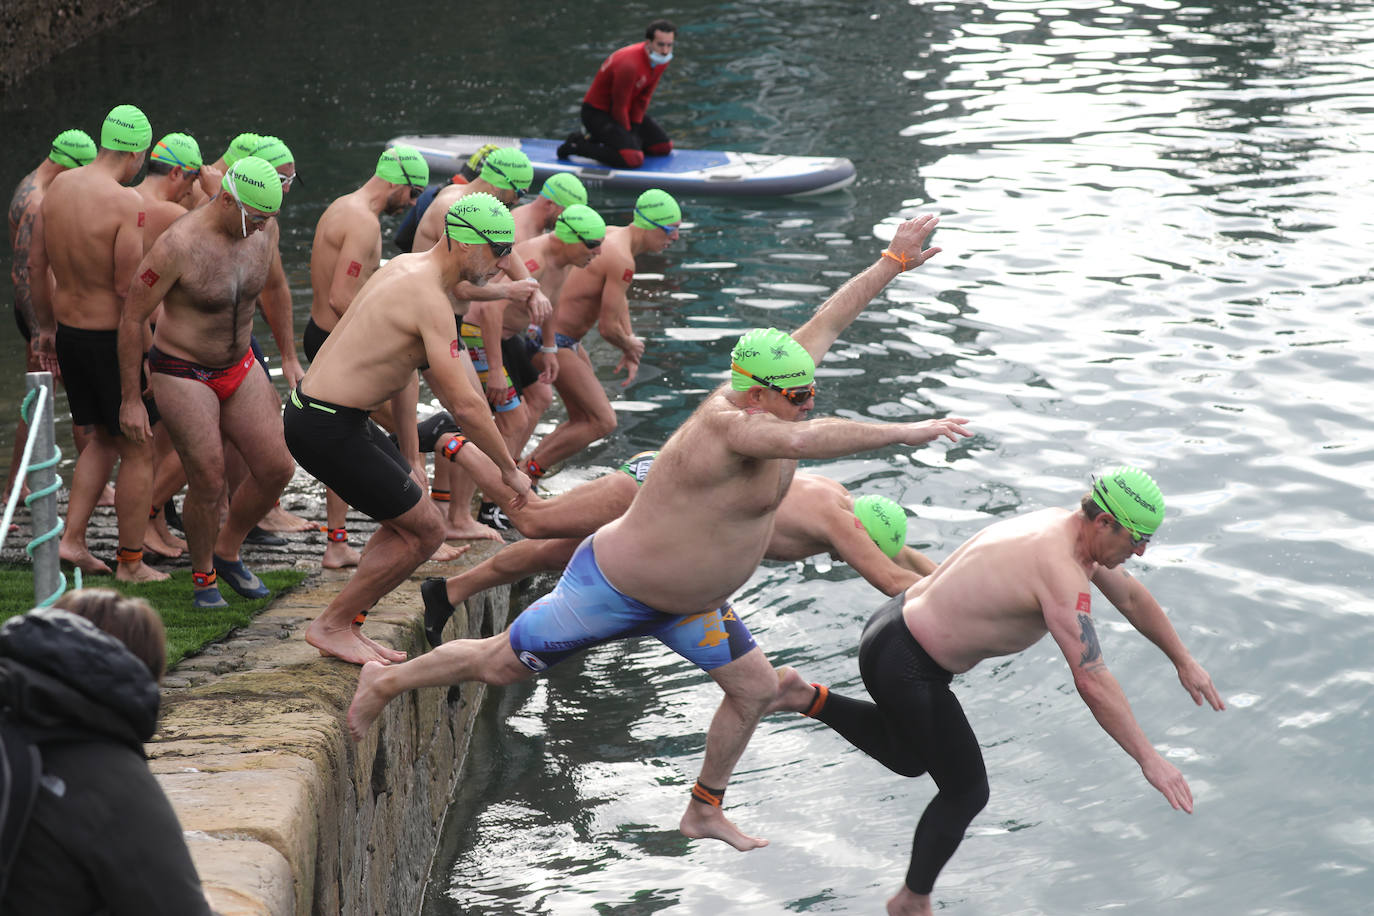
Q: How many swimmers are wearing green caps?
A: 15